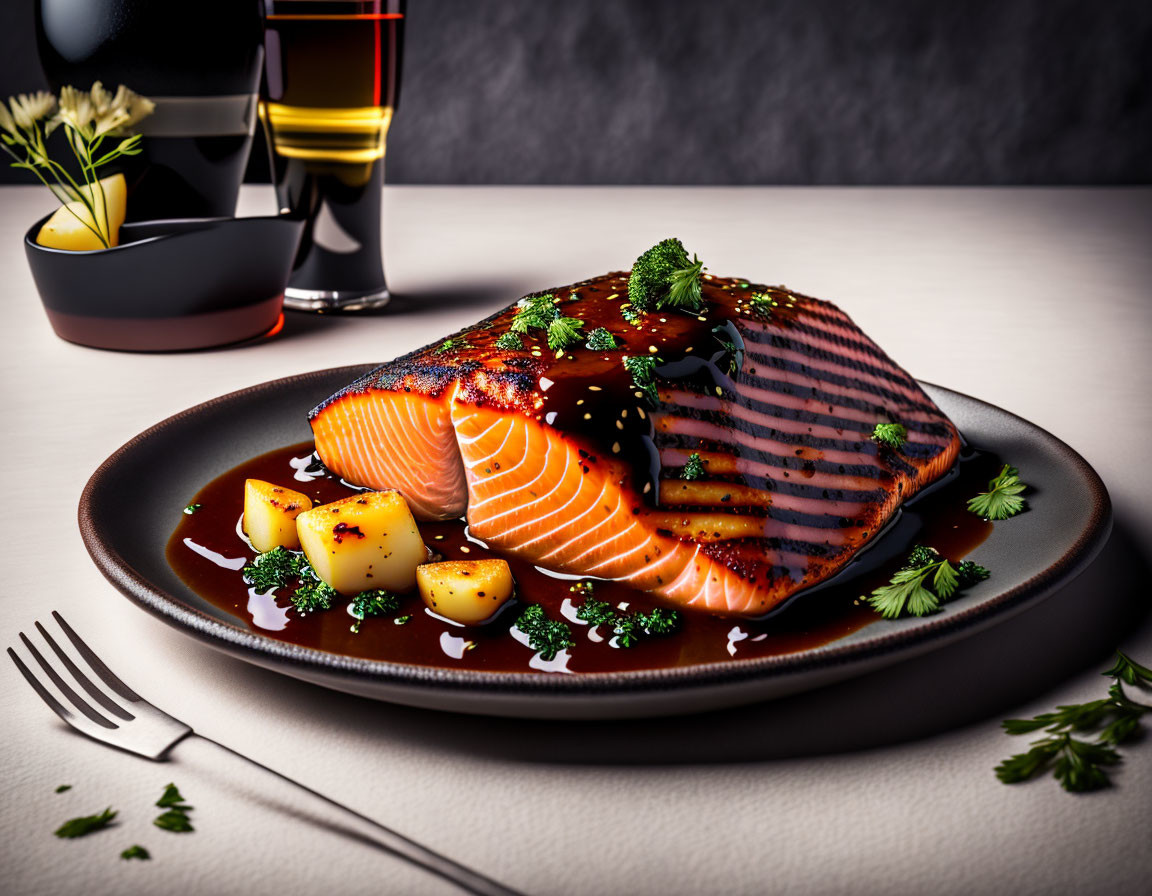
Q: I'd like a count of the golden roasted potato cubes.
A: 3